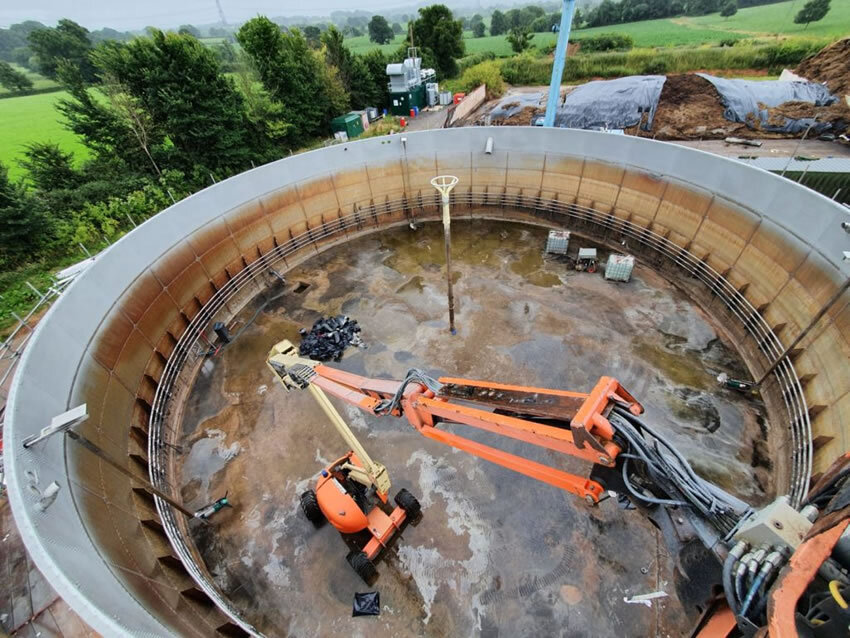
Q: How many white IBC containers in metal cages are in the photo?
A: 2